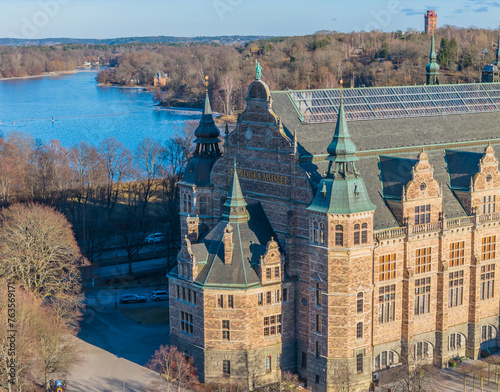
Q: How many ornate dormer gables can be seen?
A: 4